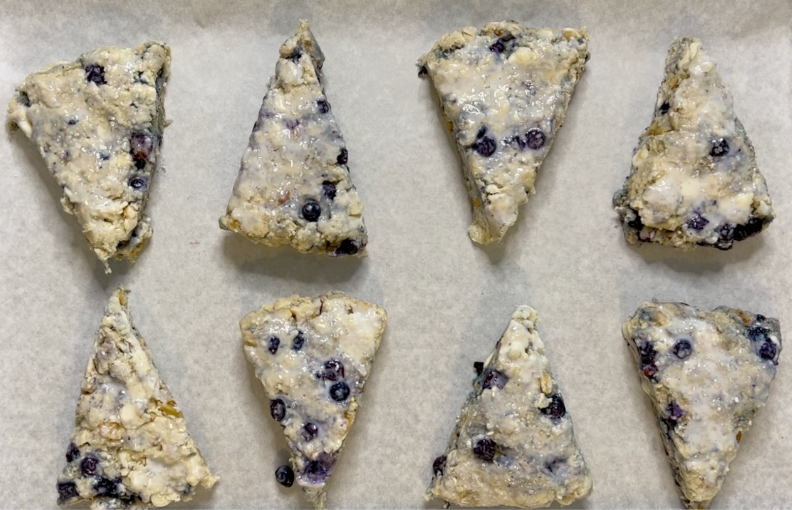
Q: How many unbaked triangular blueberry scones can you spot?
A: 8